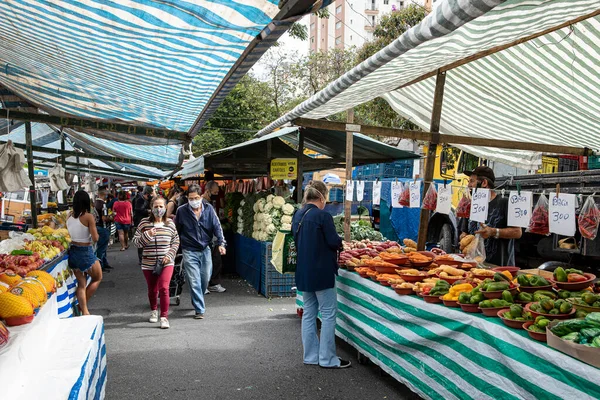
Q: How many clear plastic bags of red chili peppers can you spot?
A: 5